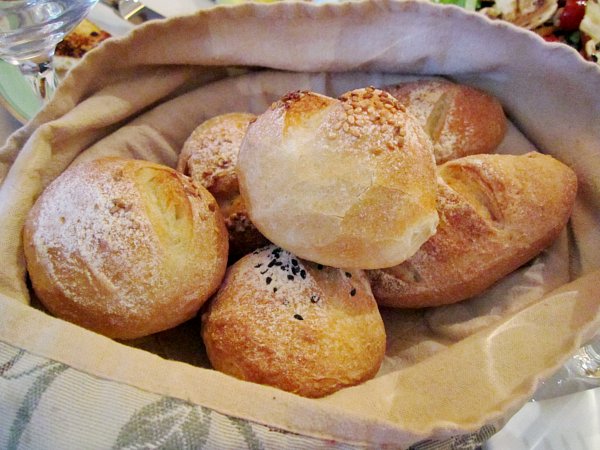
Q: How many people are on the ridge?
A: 0